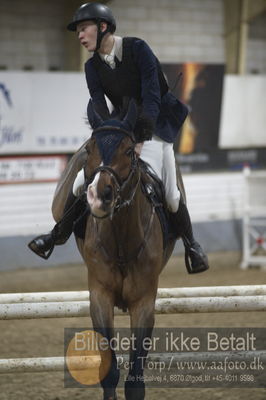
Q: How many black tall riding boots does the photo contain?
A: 2